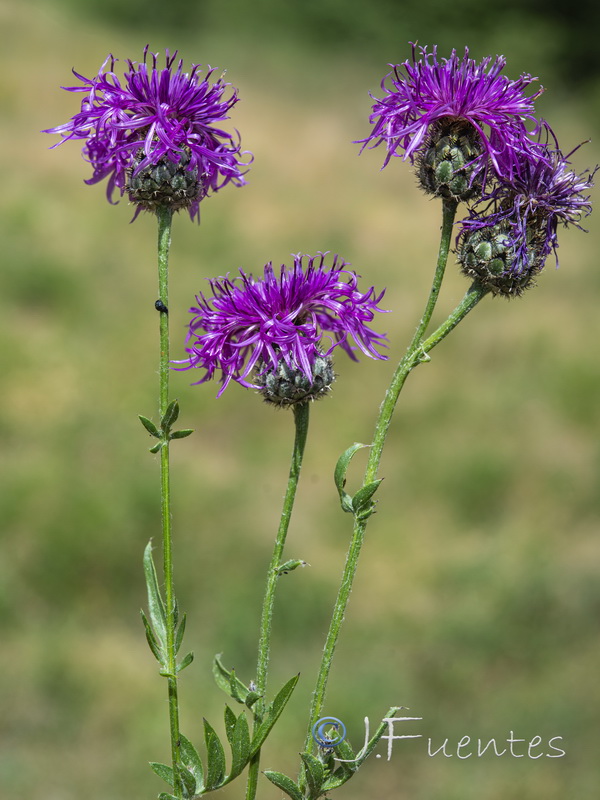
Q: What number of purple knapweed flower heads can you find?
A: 4